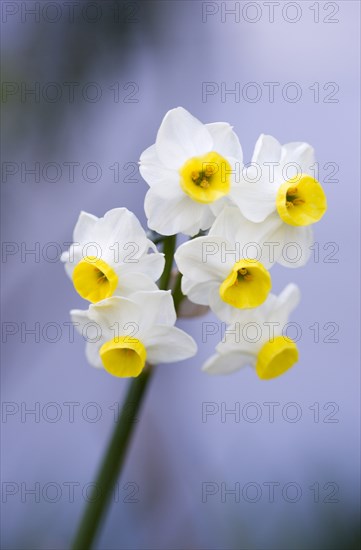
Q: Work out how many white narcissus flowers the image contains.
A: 6